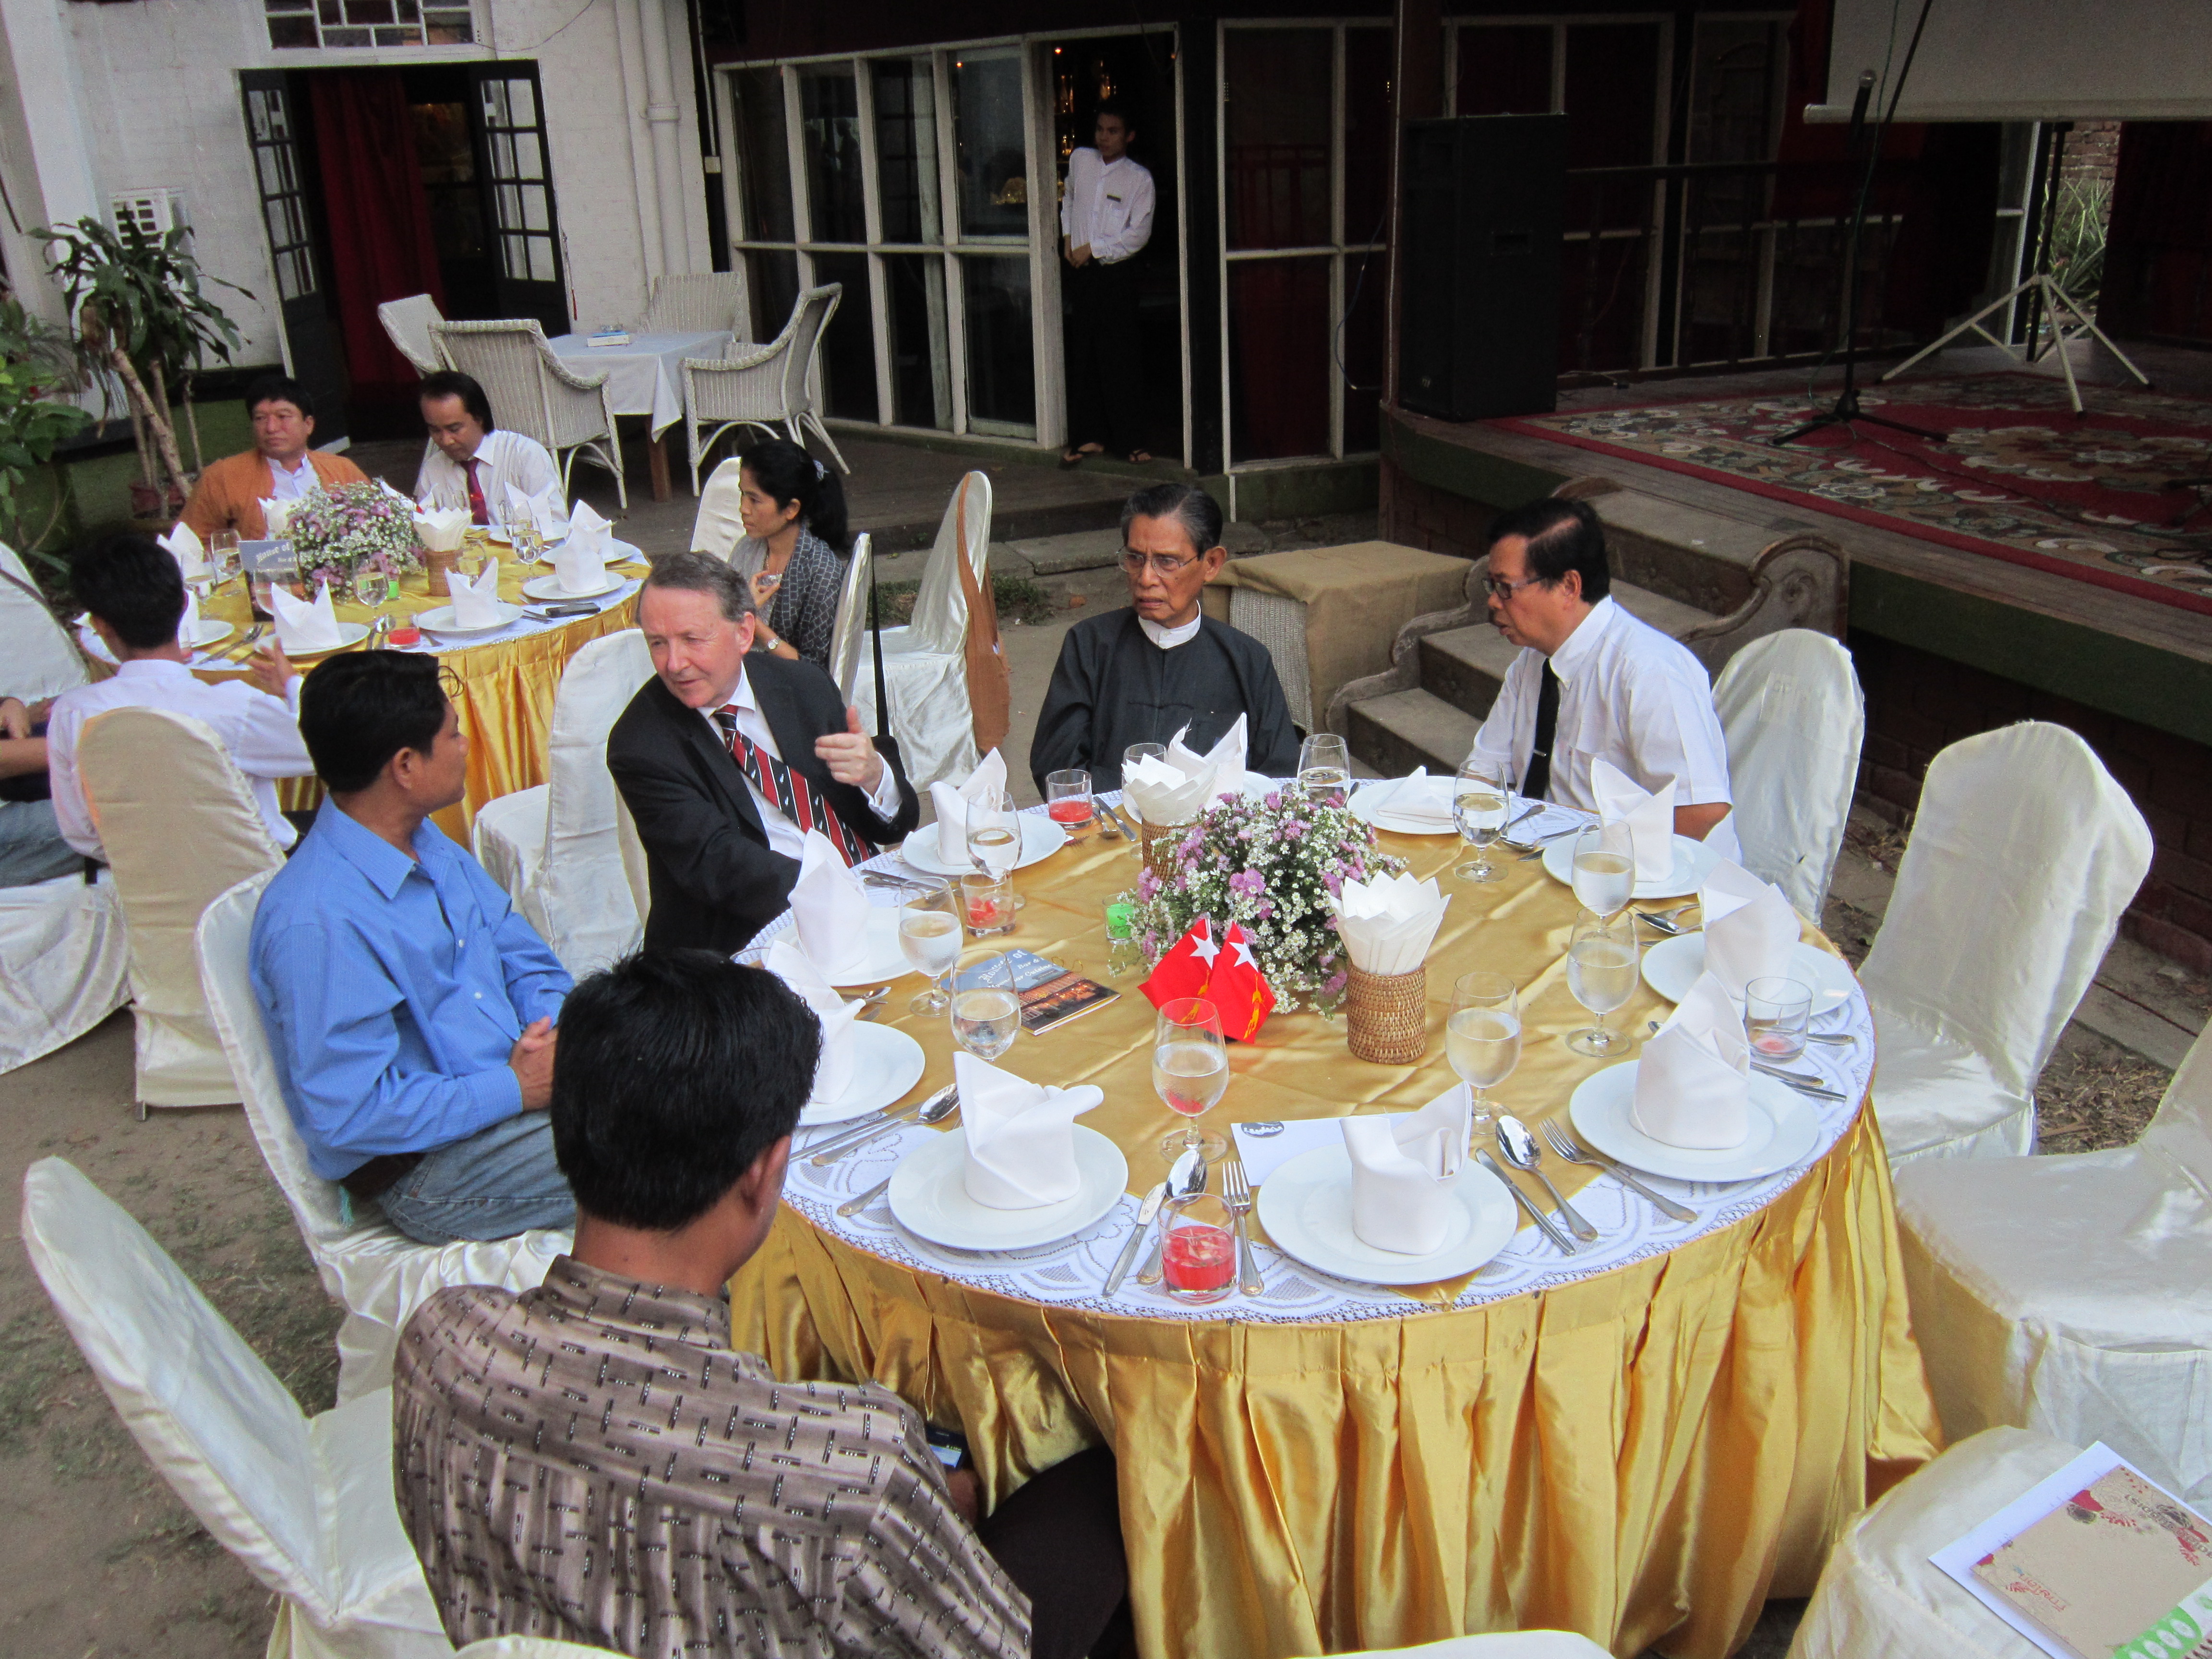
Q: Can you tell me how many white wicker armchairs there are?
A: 4